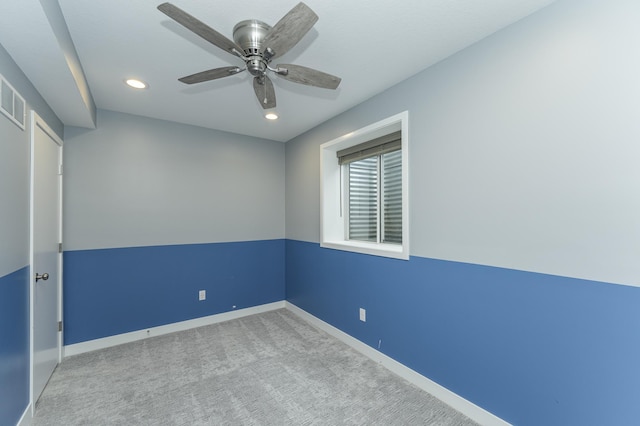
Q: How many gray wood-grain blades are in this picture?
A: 5